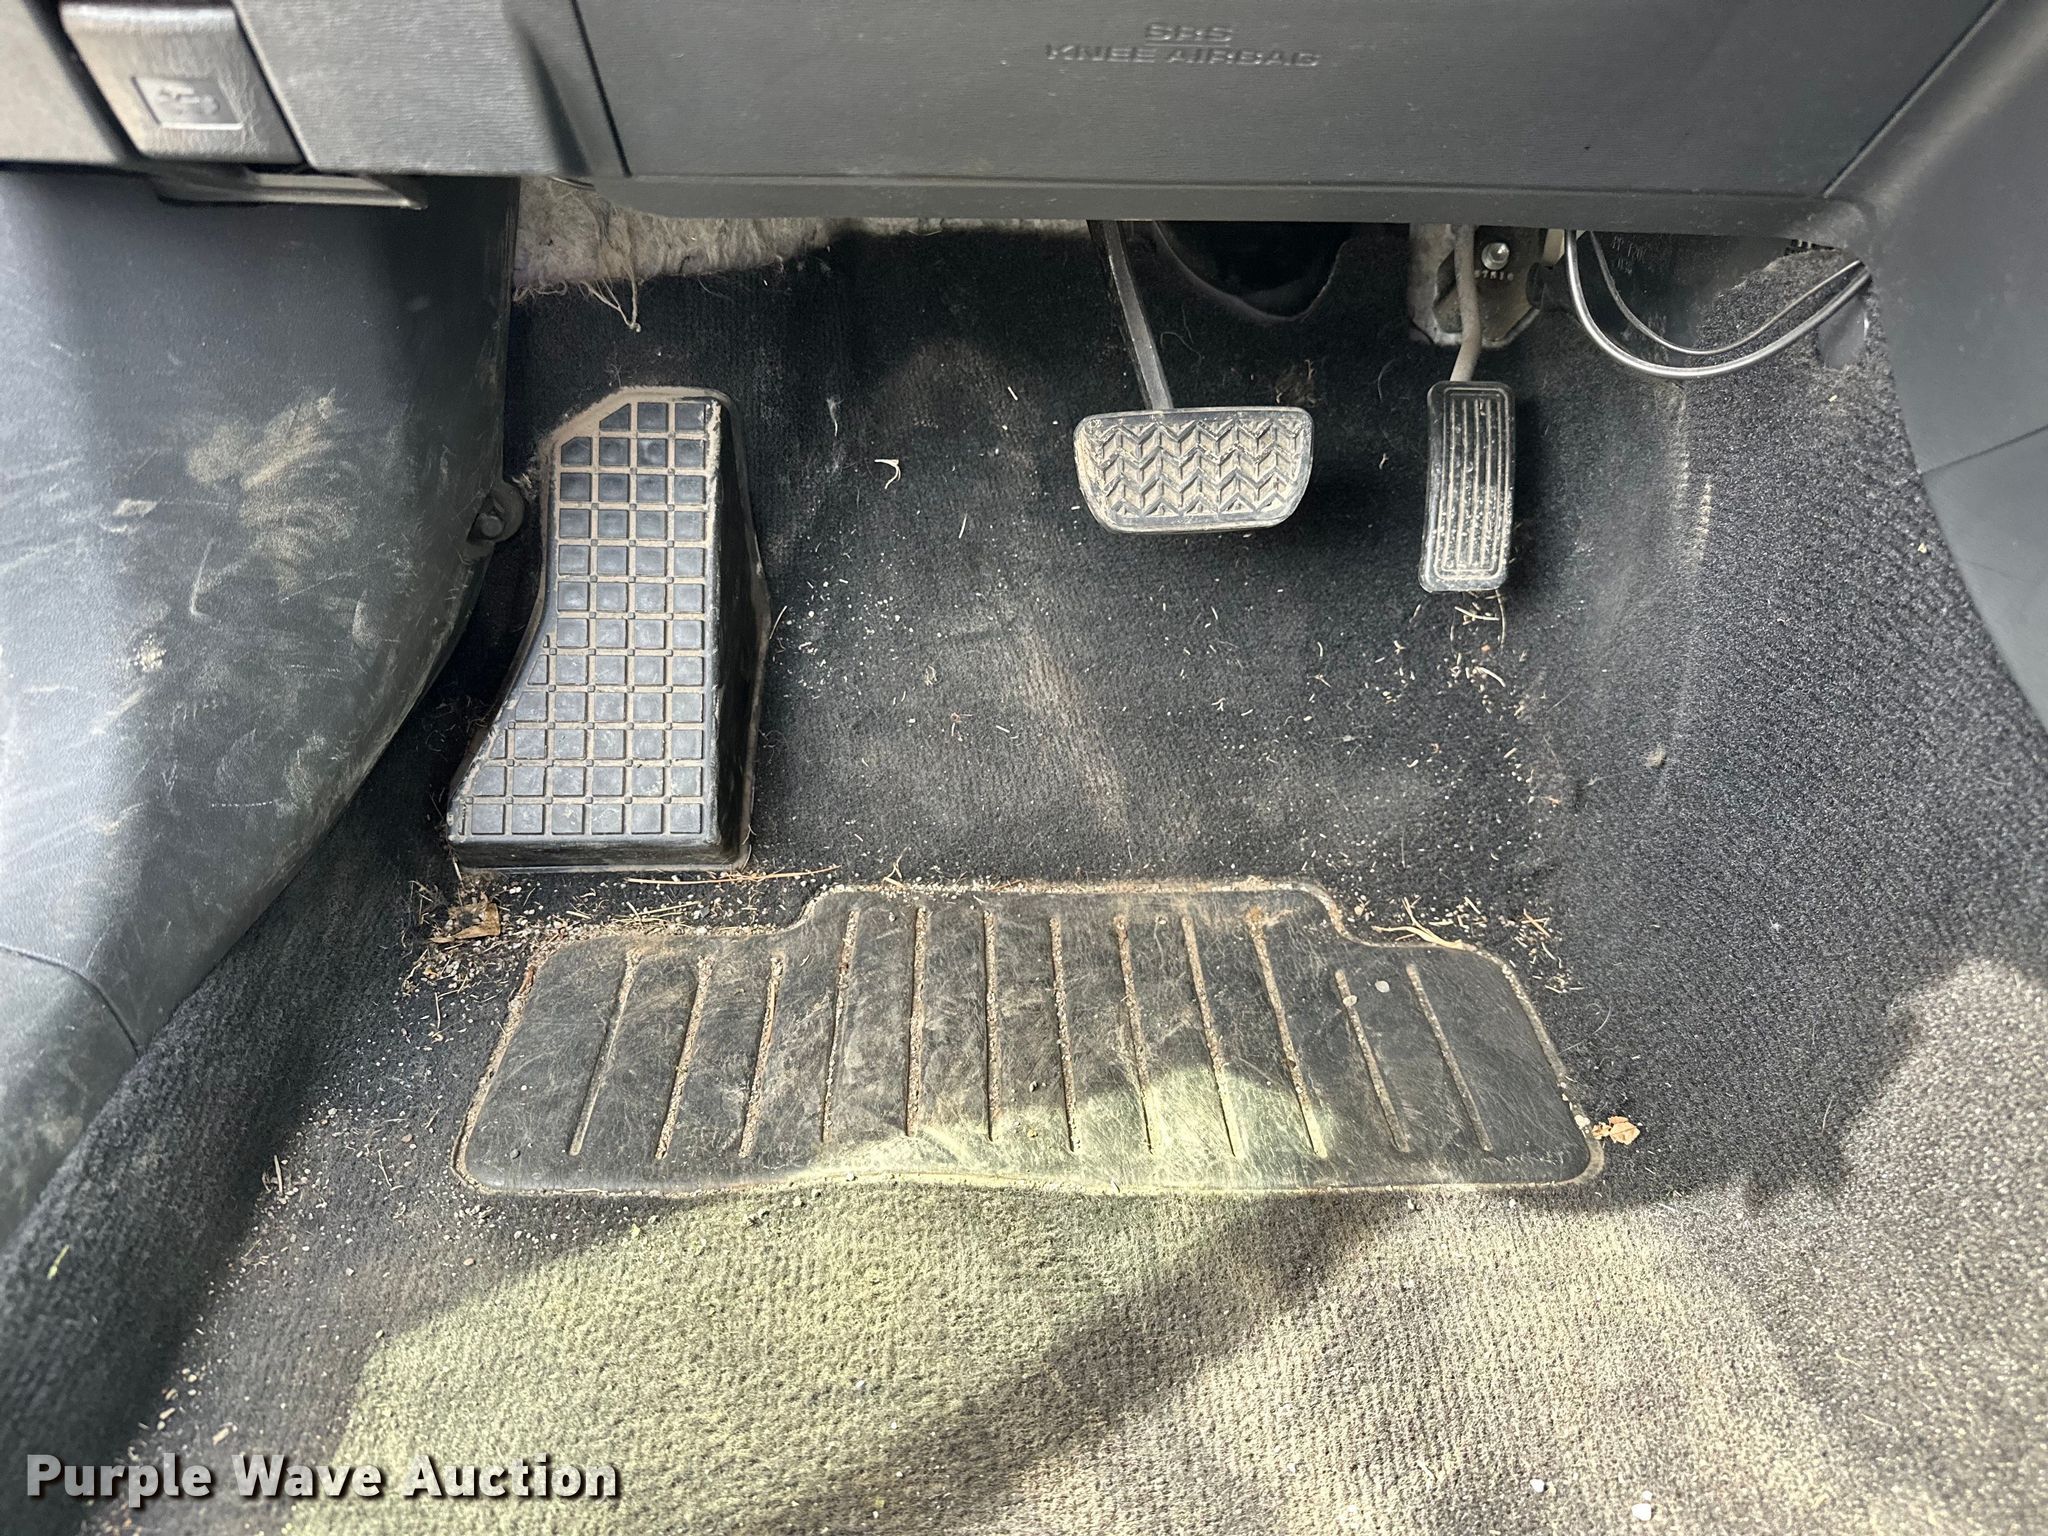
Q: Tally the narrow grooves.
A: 12